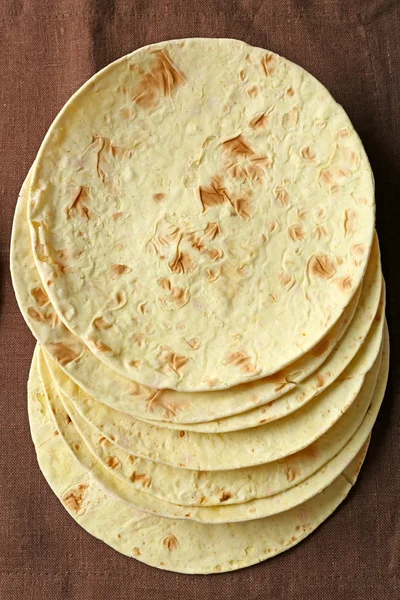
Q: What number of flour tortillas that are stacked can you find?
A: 7